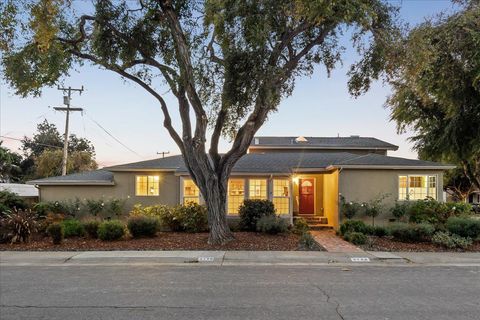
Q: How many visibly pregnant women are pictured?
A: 0